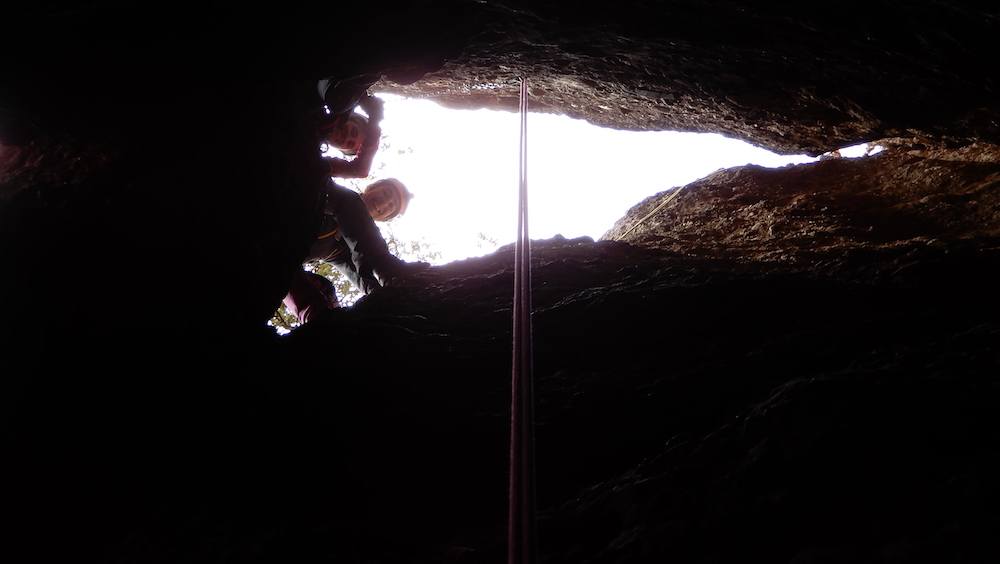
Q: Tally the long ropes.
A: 2